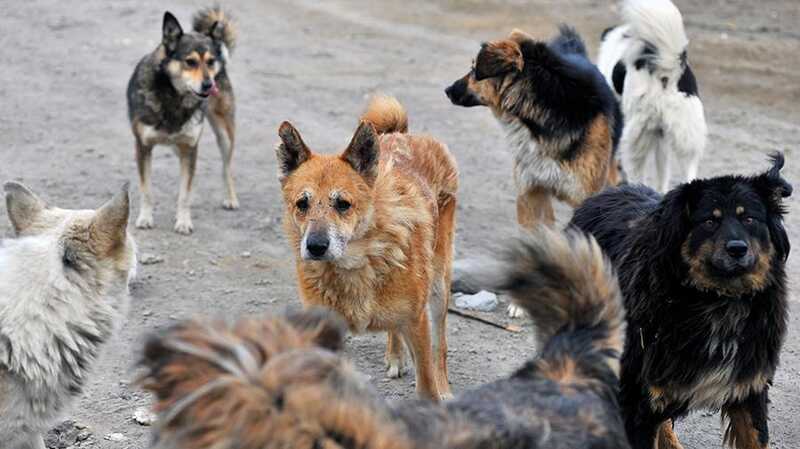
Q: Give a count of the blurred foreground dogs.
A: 1